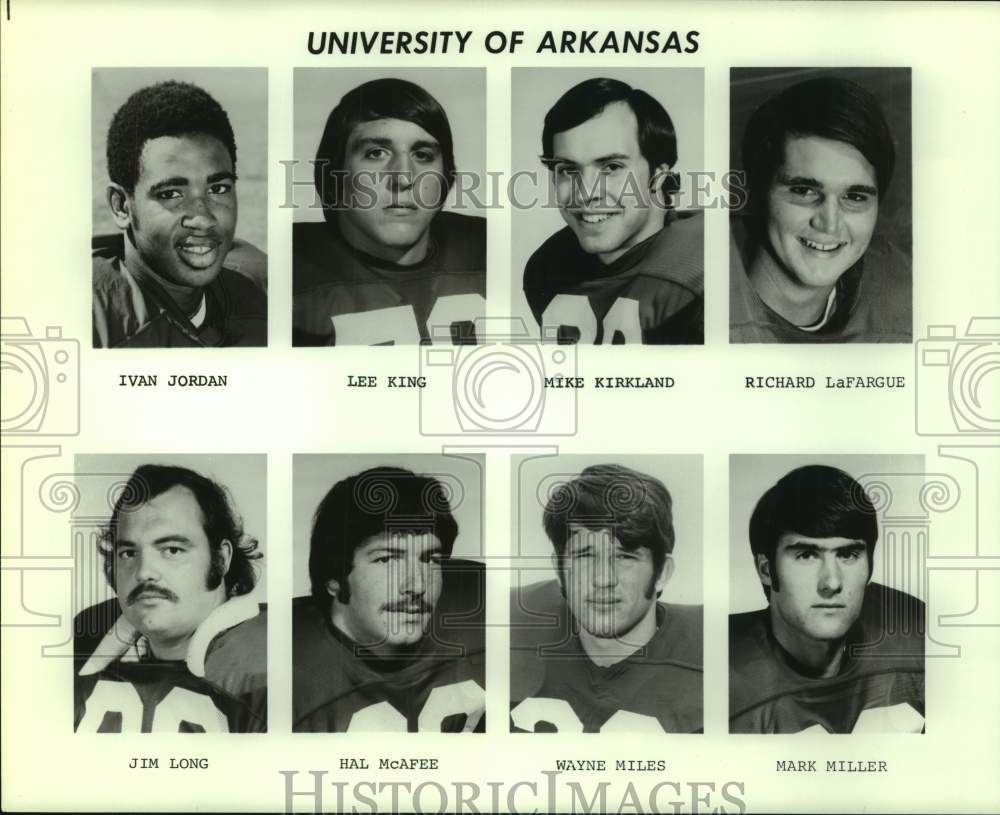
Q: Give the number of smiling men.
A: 3